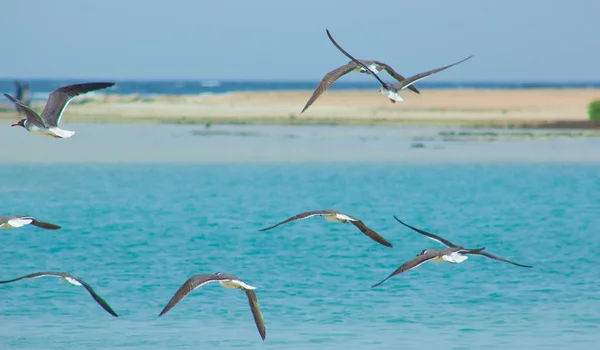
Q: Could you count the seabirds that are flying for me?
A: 9